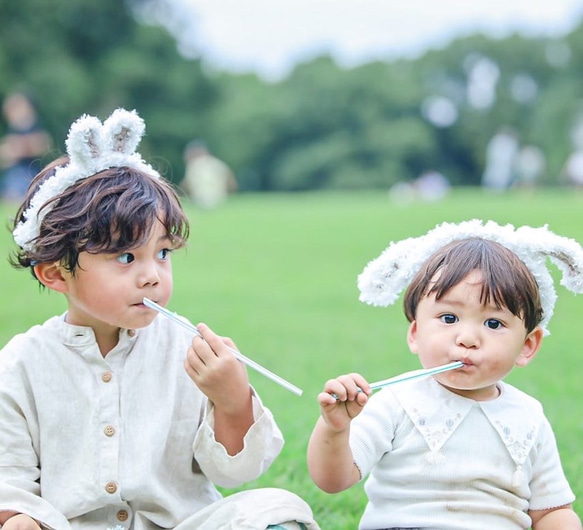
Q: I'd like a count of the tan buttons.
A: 5